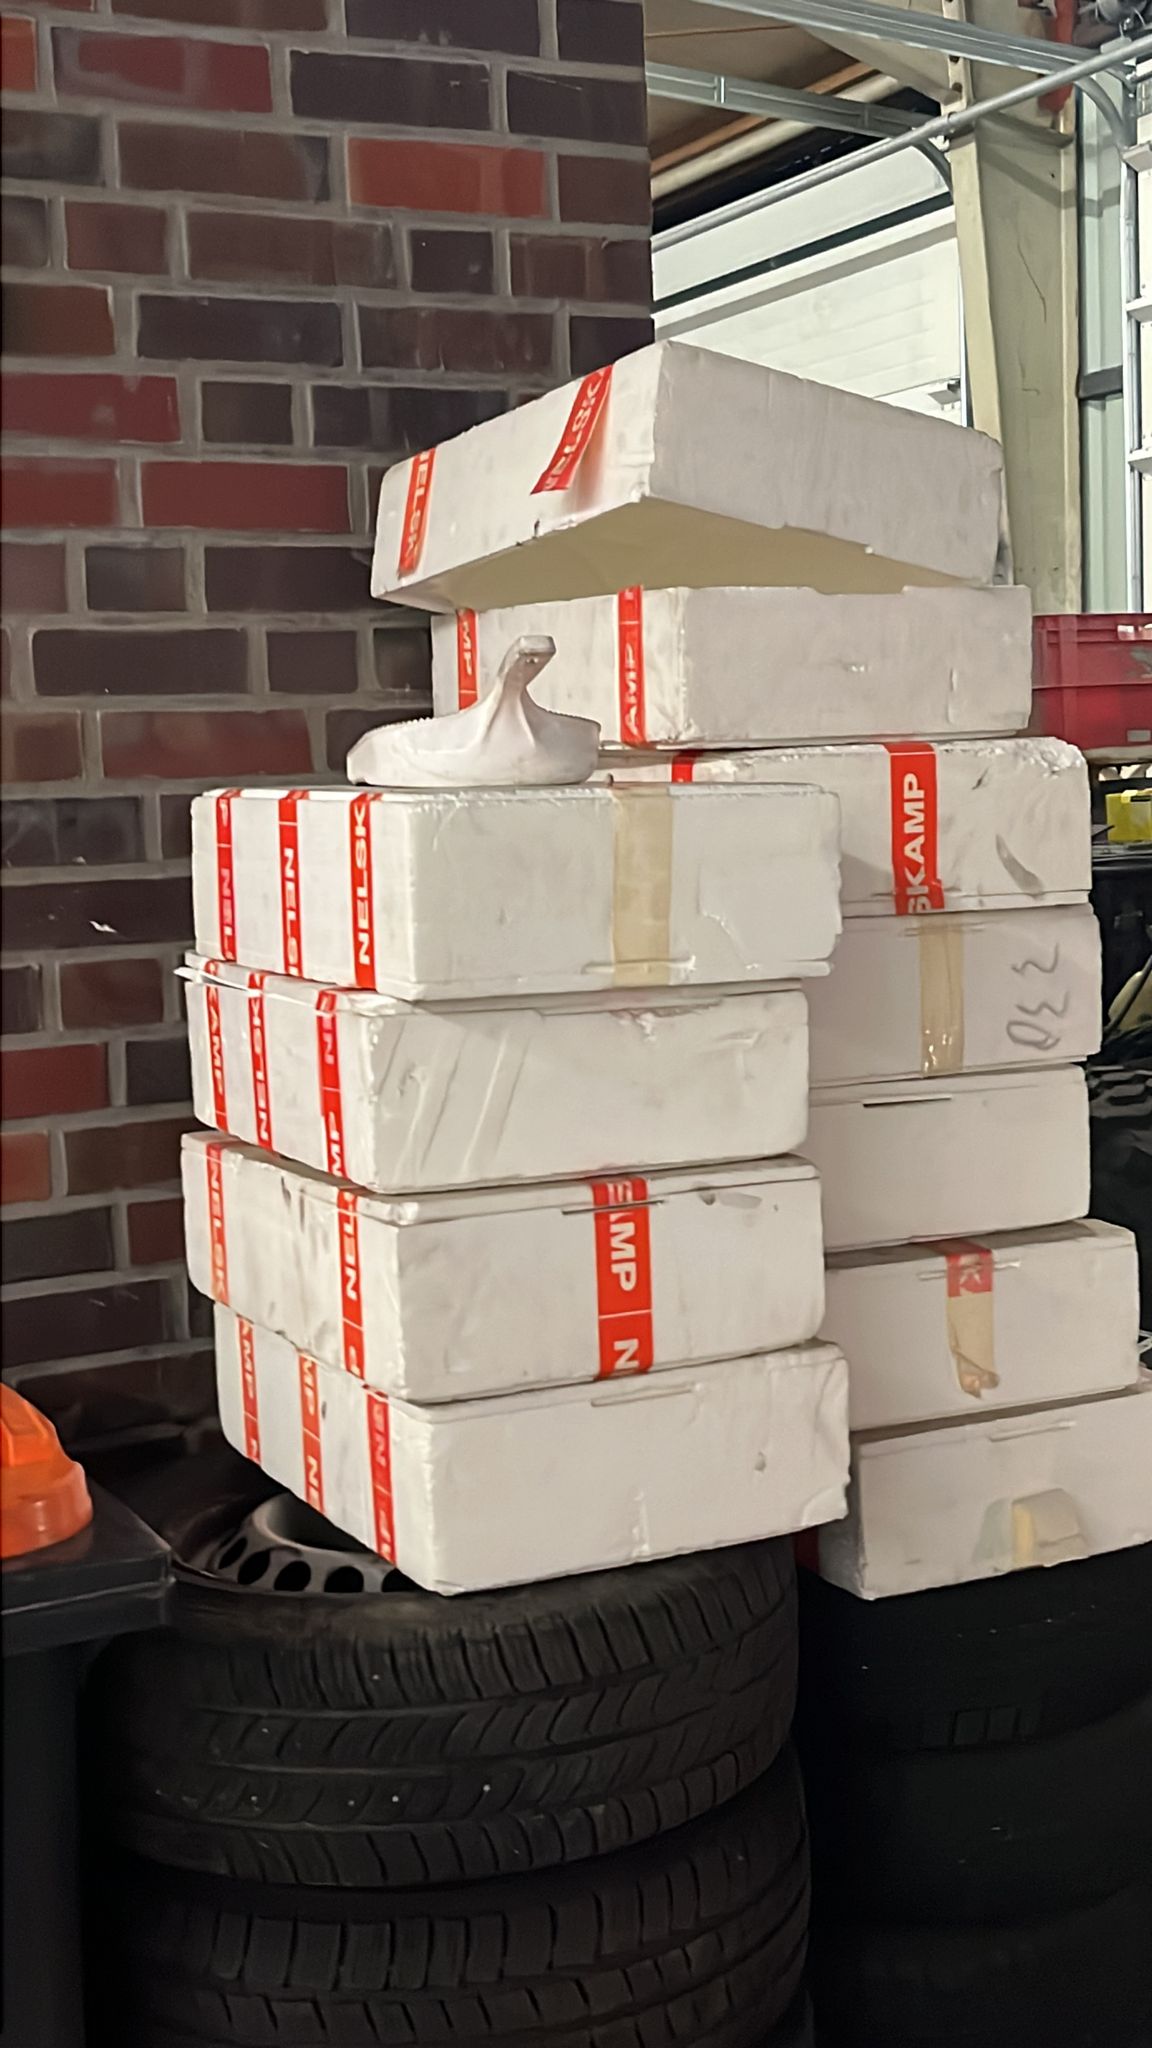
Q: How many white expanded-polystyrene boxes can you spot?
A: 11